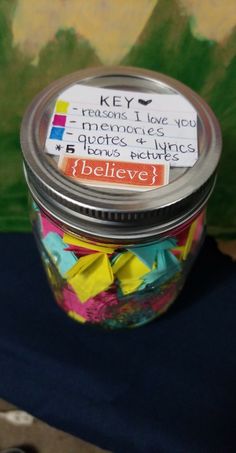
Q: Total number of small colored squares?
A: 3